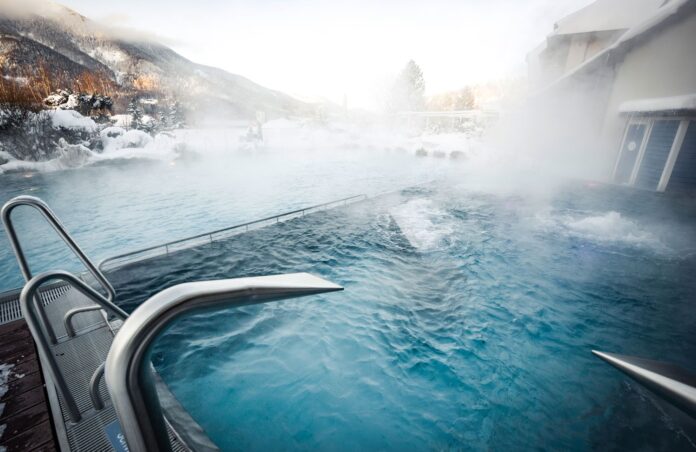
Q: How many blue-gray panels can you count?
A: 3